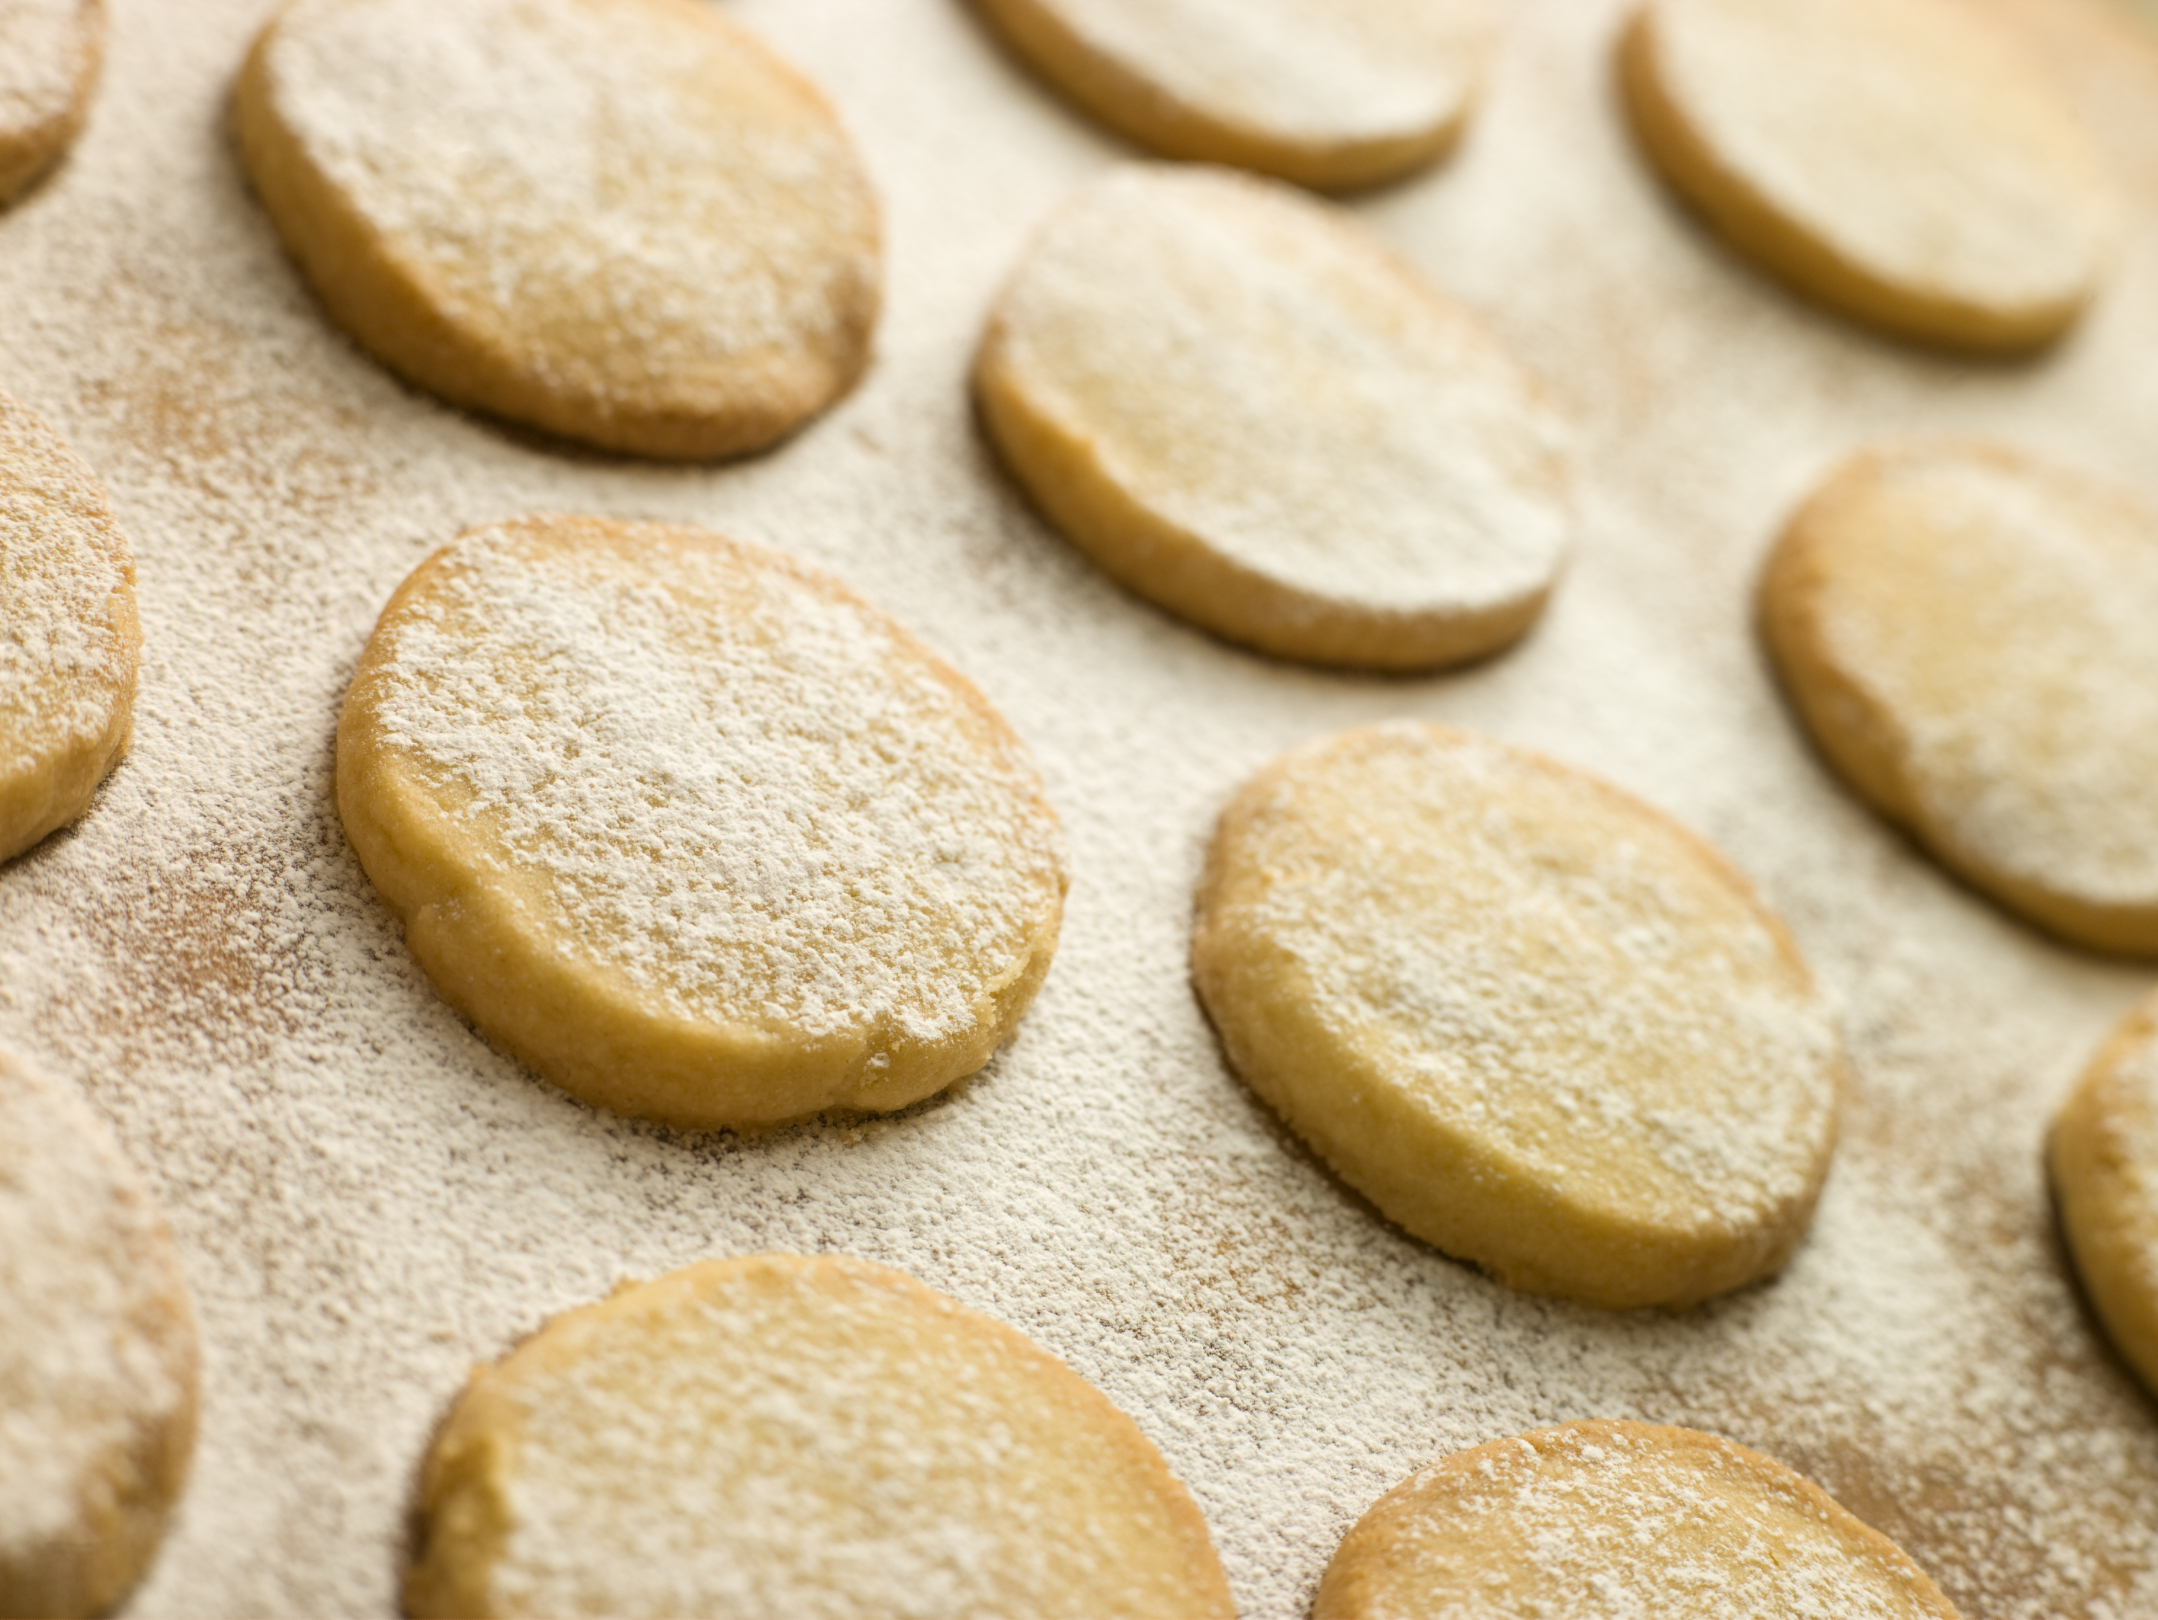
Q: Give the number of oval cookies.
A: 13